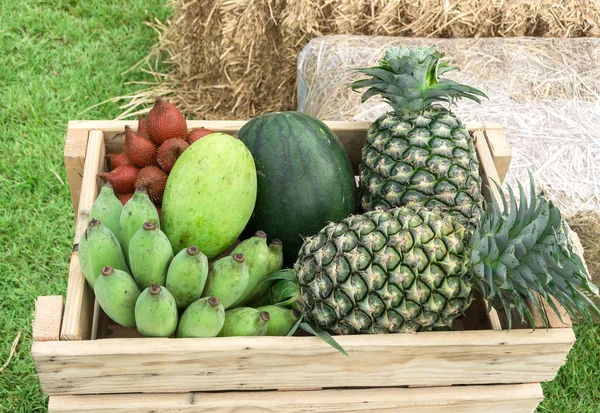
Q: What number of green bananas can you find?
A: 13